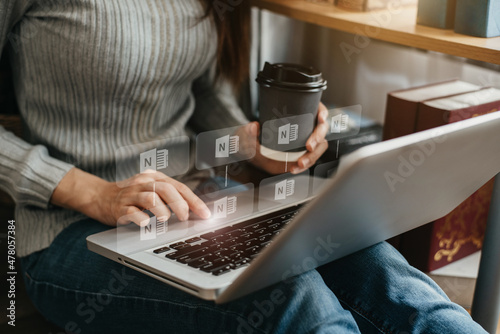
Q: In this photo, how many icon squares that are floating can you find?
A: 7